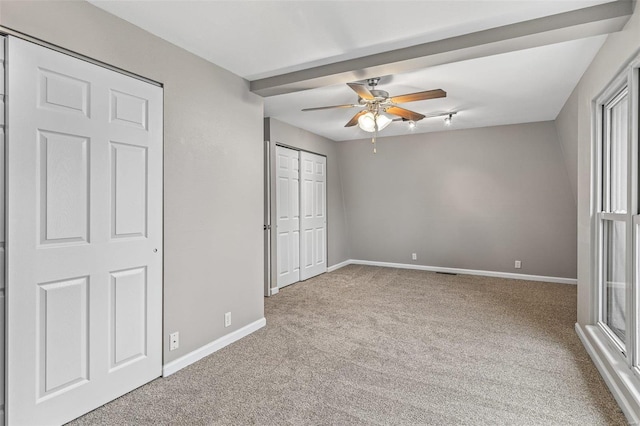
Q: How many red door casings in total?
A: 0